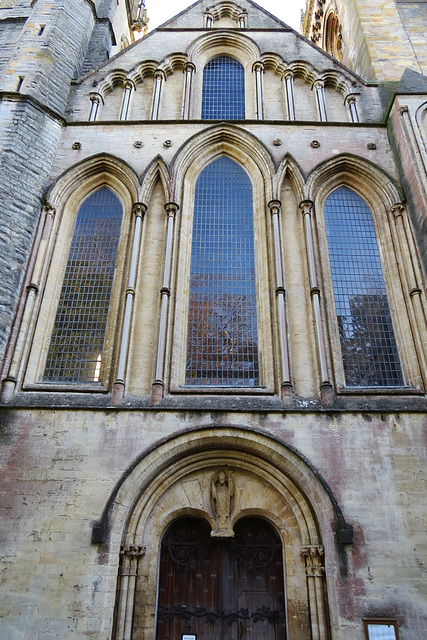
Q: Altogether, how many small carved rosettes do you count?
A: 6